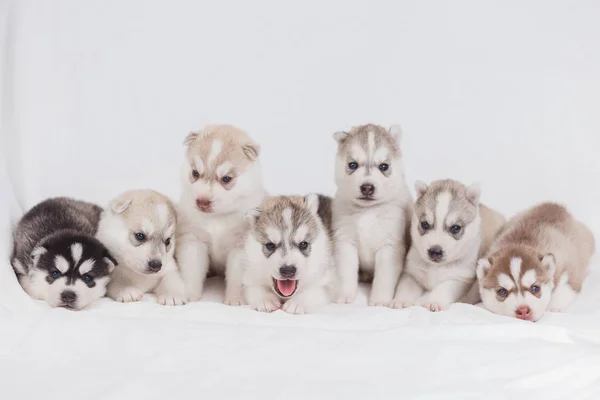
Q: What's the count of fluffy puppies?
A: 7